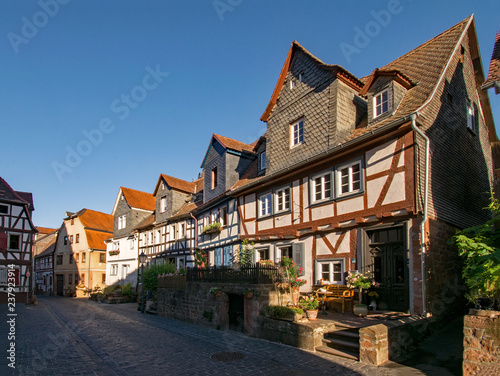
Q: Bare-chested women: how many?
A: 0